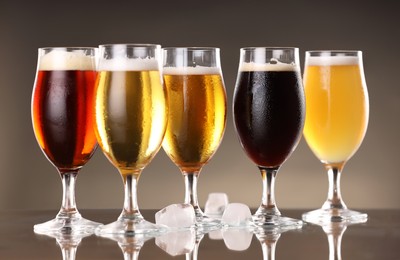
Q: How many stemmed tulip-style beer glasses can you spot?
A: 5